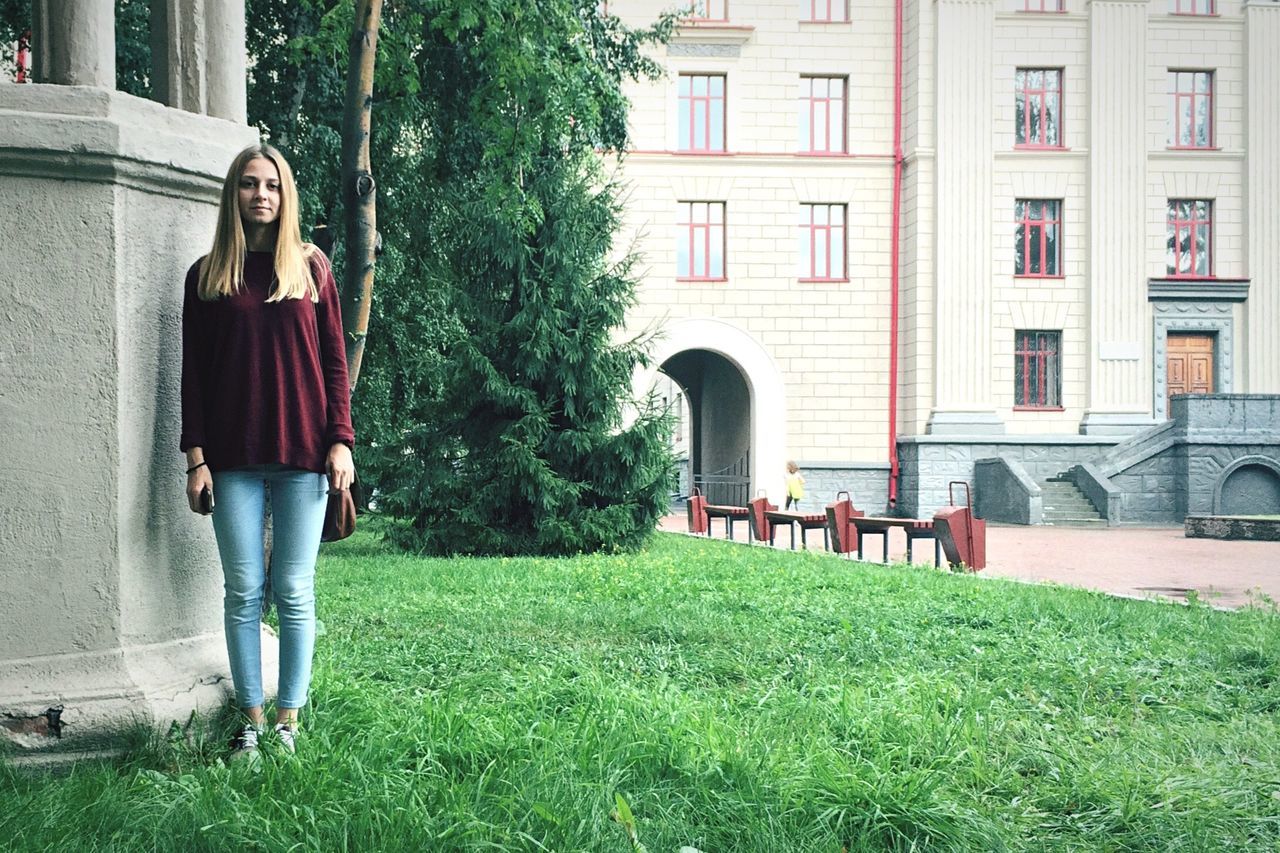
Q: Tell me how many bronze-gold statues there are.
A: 0